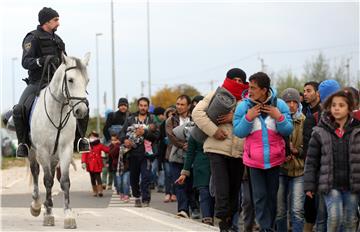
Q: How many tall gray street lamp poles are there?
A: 4